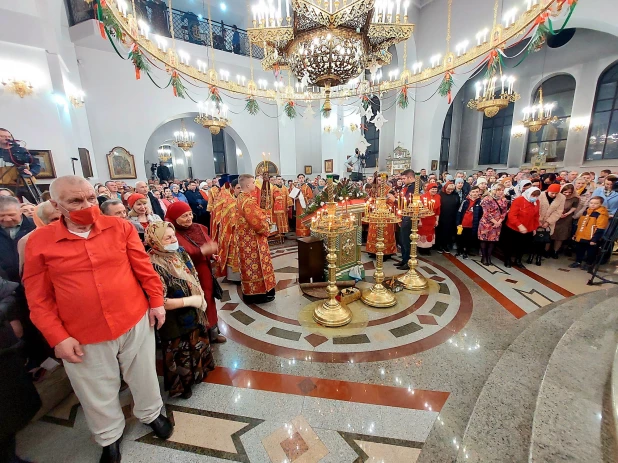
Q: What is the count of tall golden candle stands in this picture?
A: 3